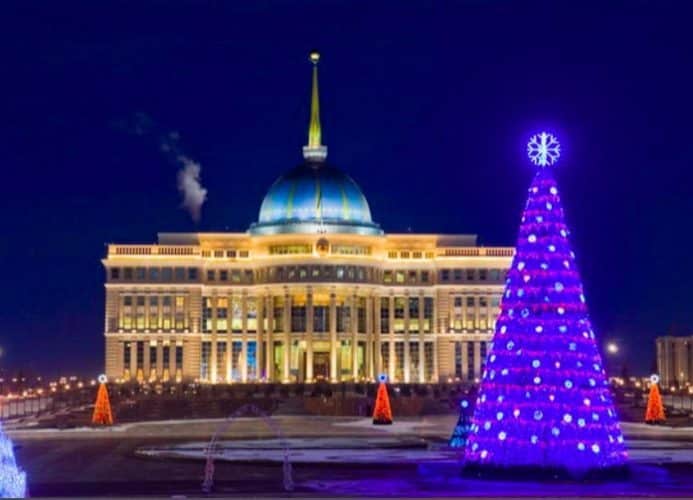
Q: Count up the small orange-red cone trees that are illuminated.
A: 3